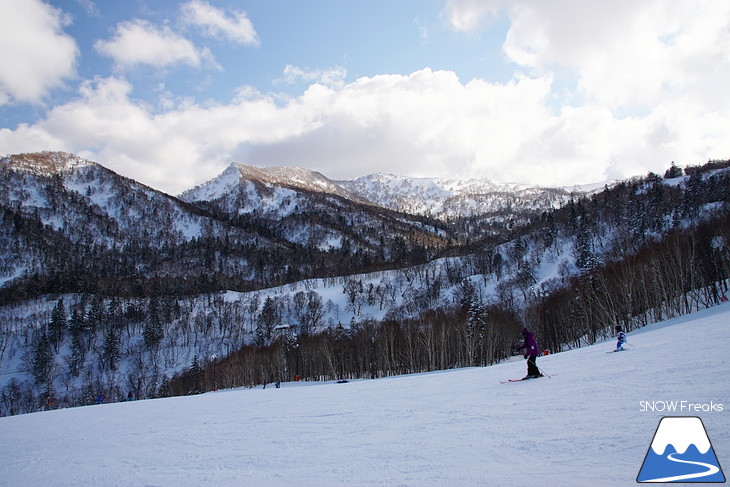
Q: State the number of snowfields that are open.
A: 1